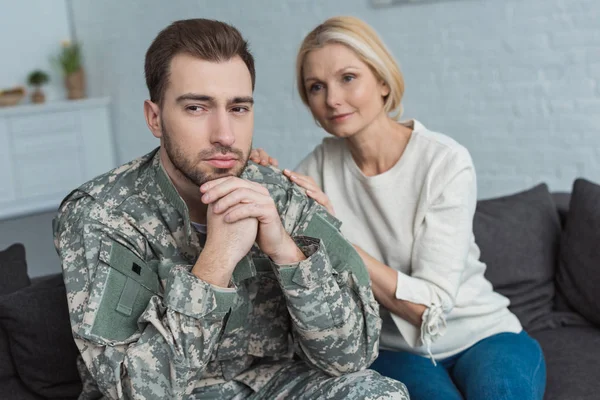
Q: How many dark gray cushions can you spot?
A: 4